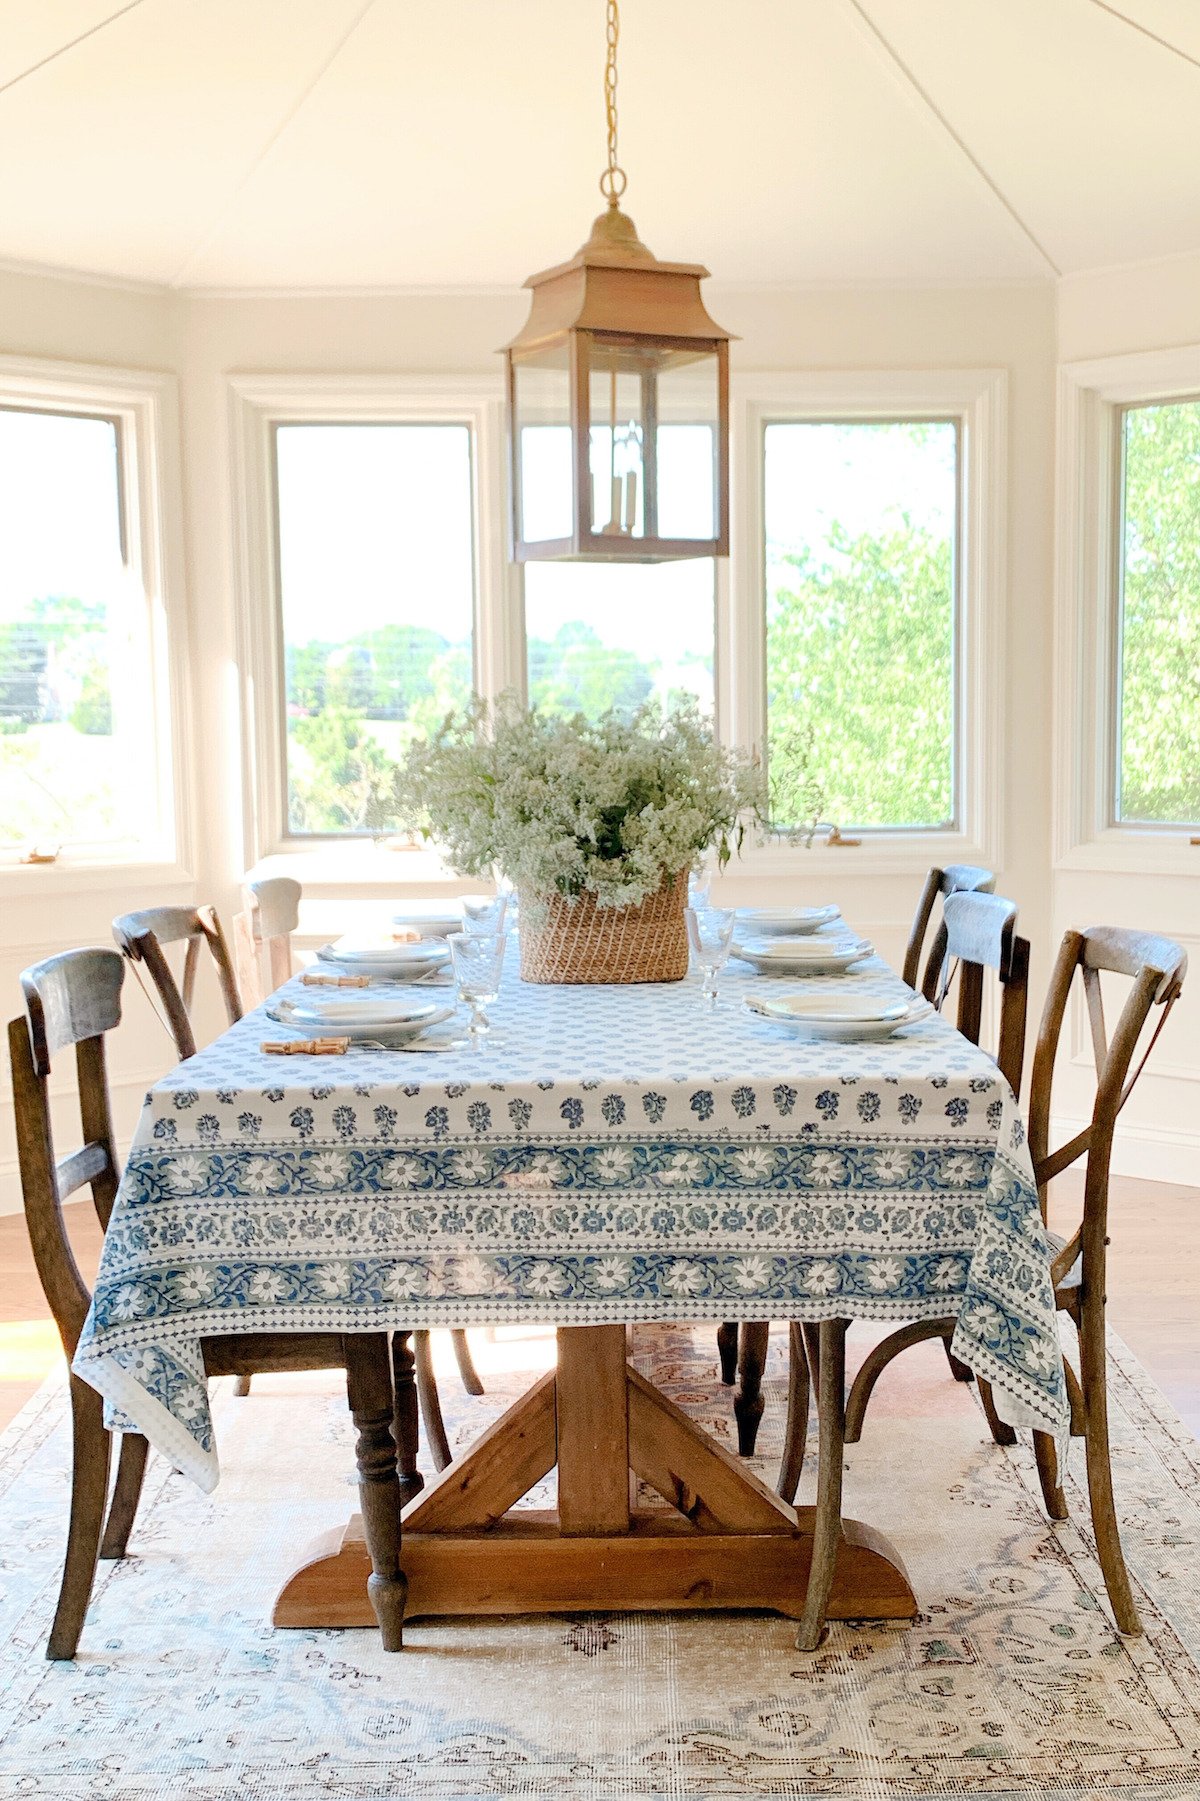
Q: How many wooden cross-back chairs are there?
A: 3